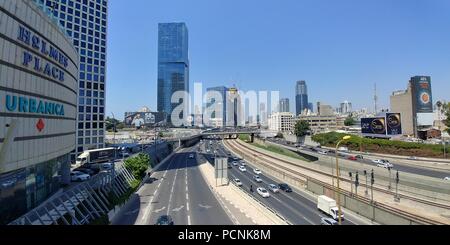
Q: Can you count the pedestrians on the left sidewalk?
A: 0